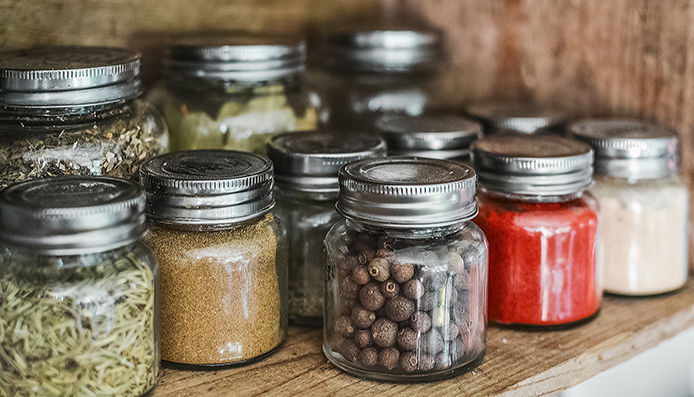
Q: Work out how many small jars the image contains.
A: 8